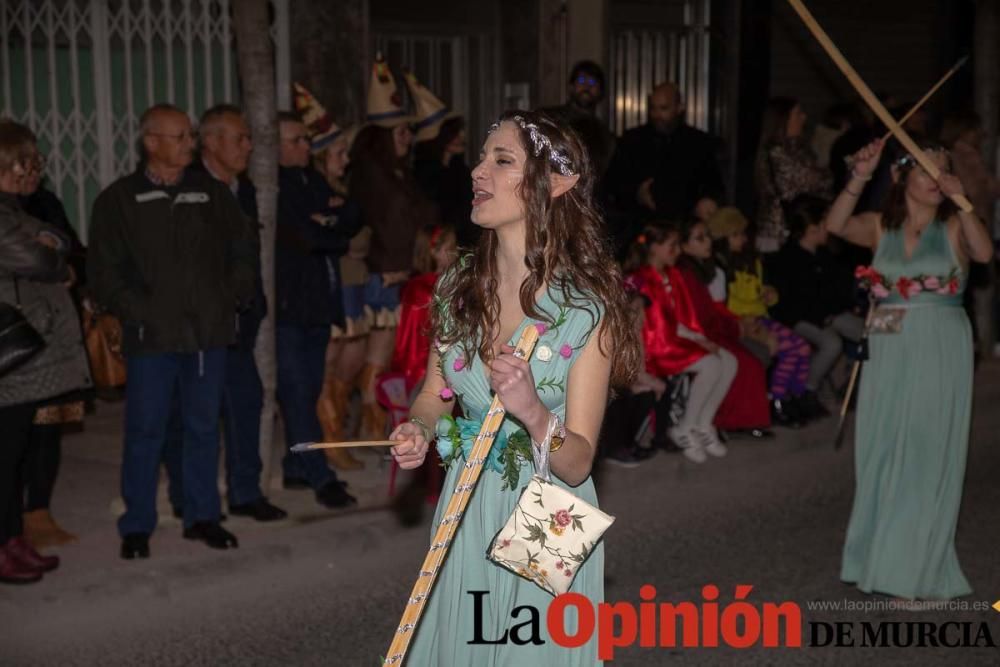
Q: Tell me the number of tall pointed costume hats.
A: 3